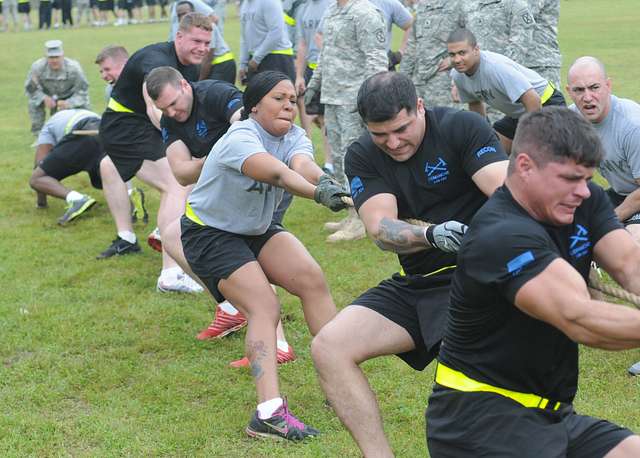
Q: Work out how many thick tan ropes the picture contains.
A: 1